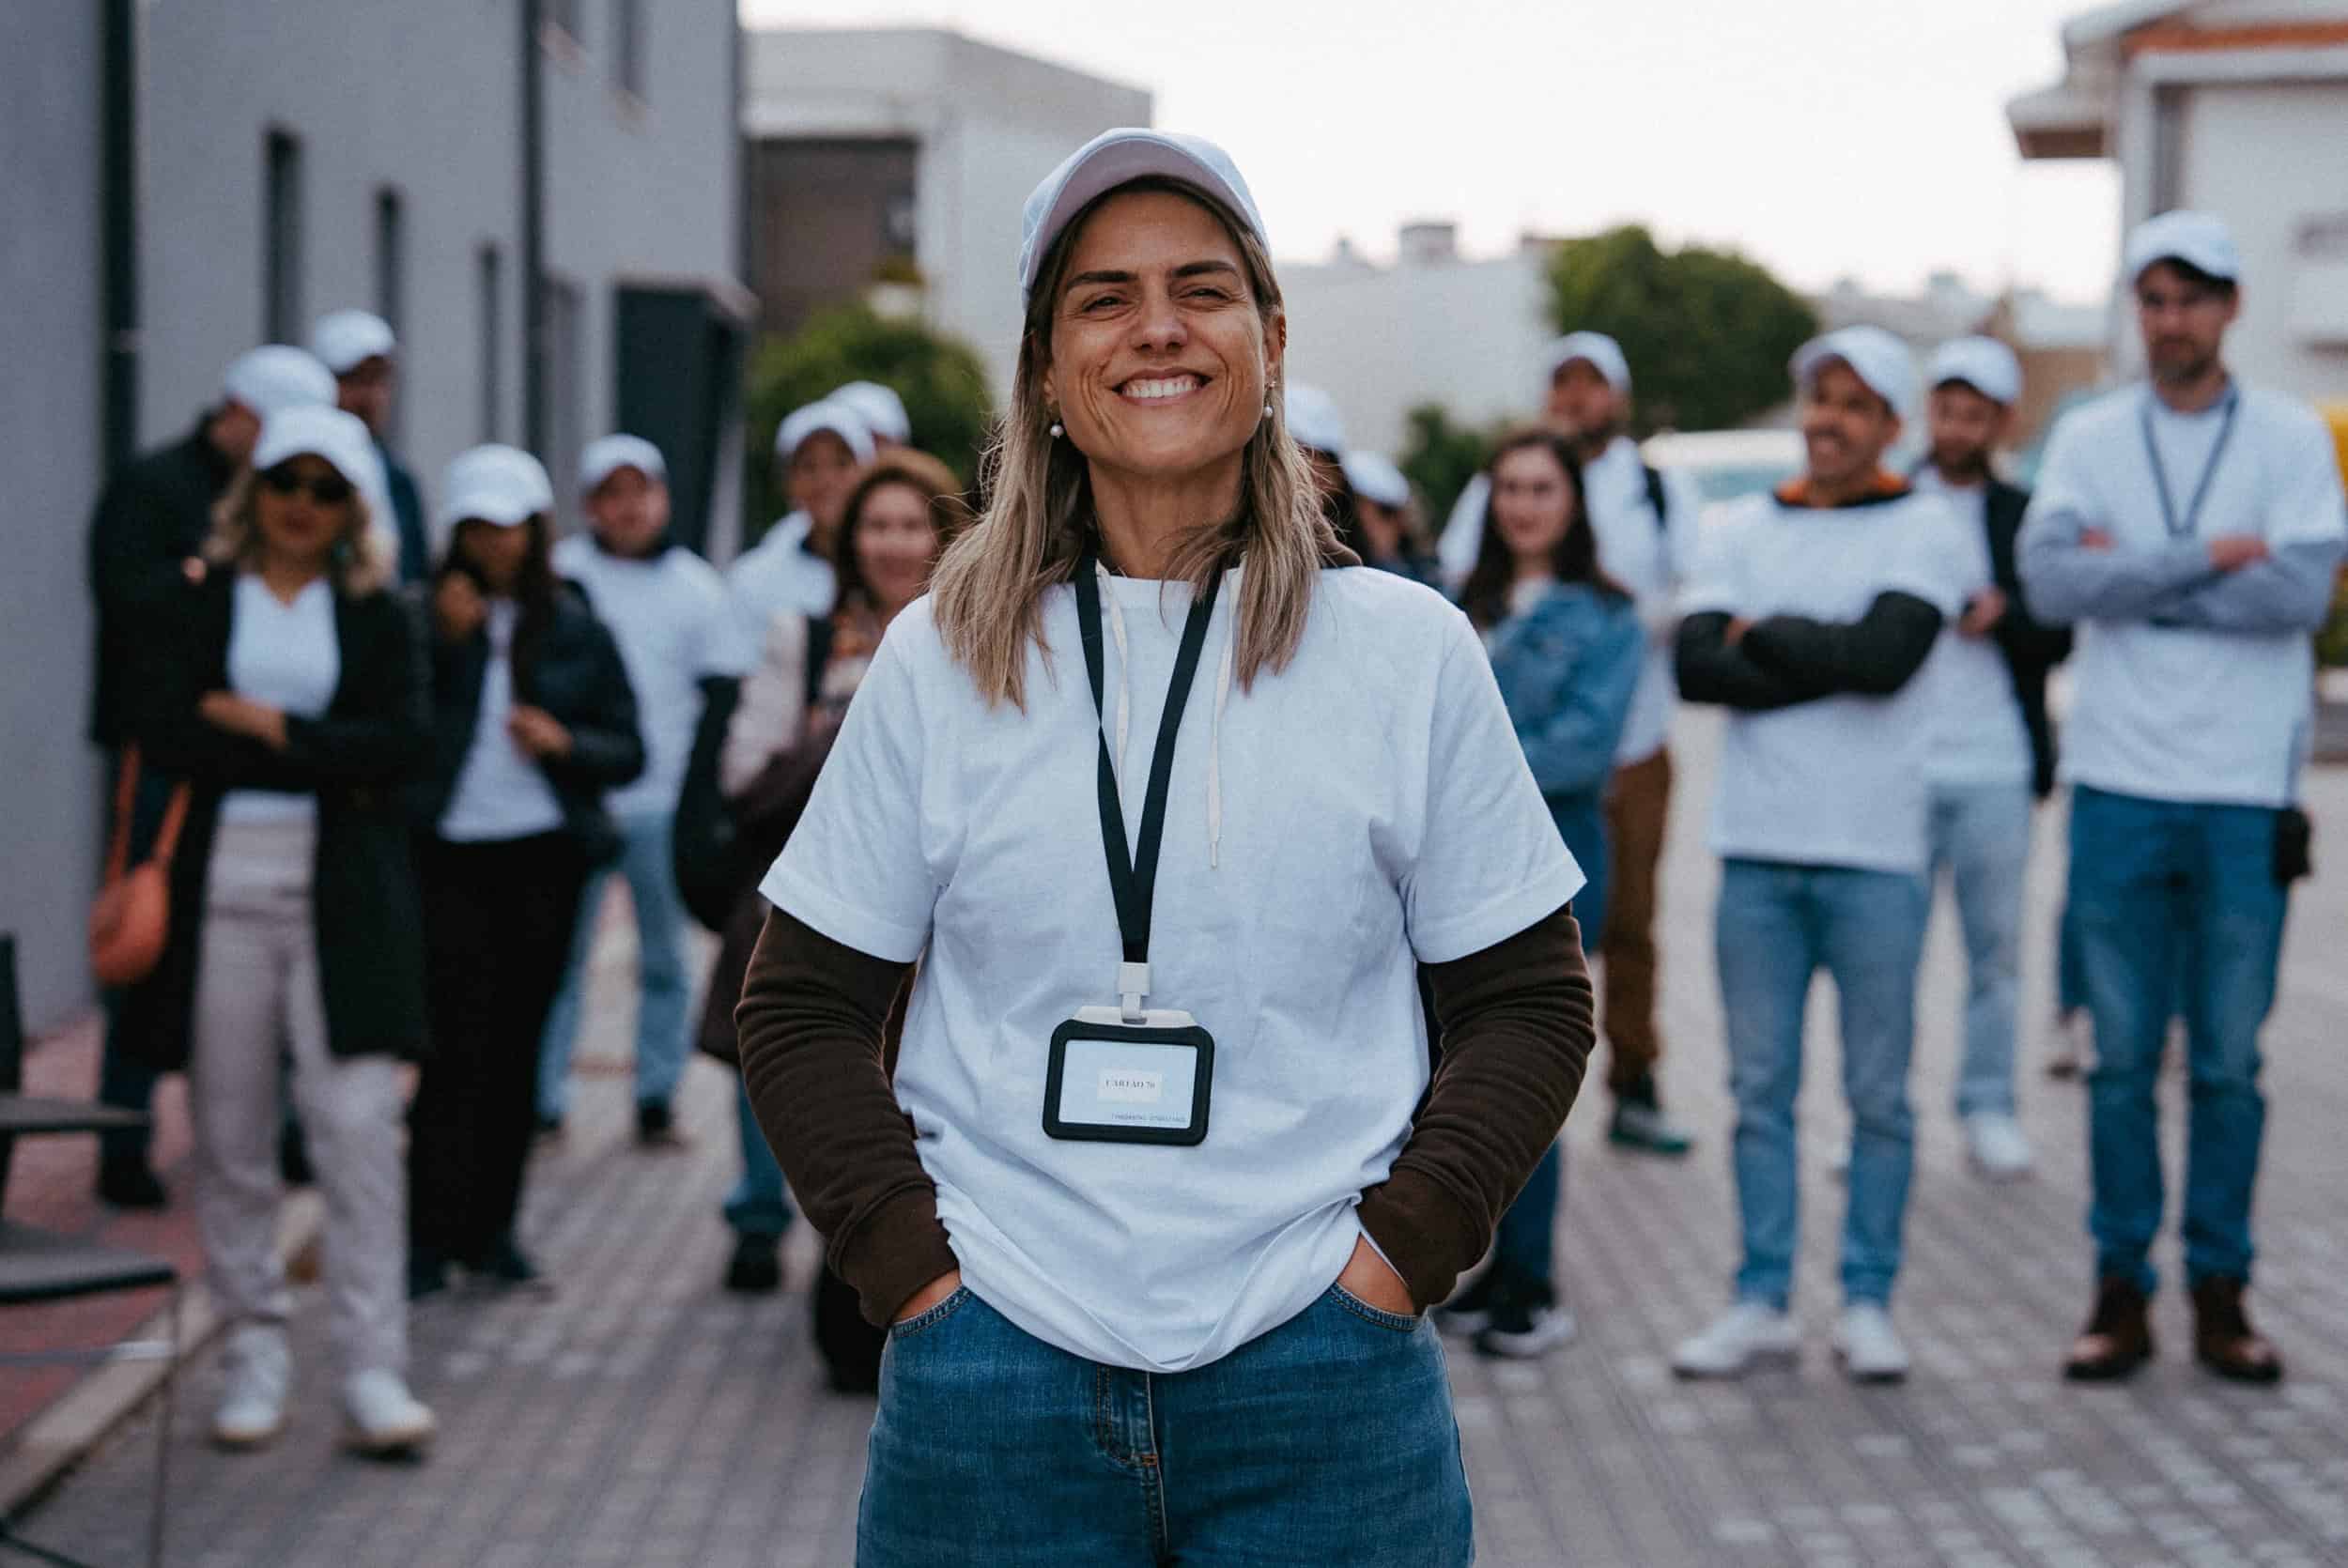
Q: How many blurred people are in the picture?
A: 15